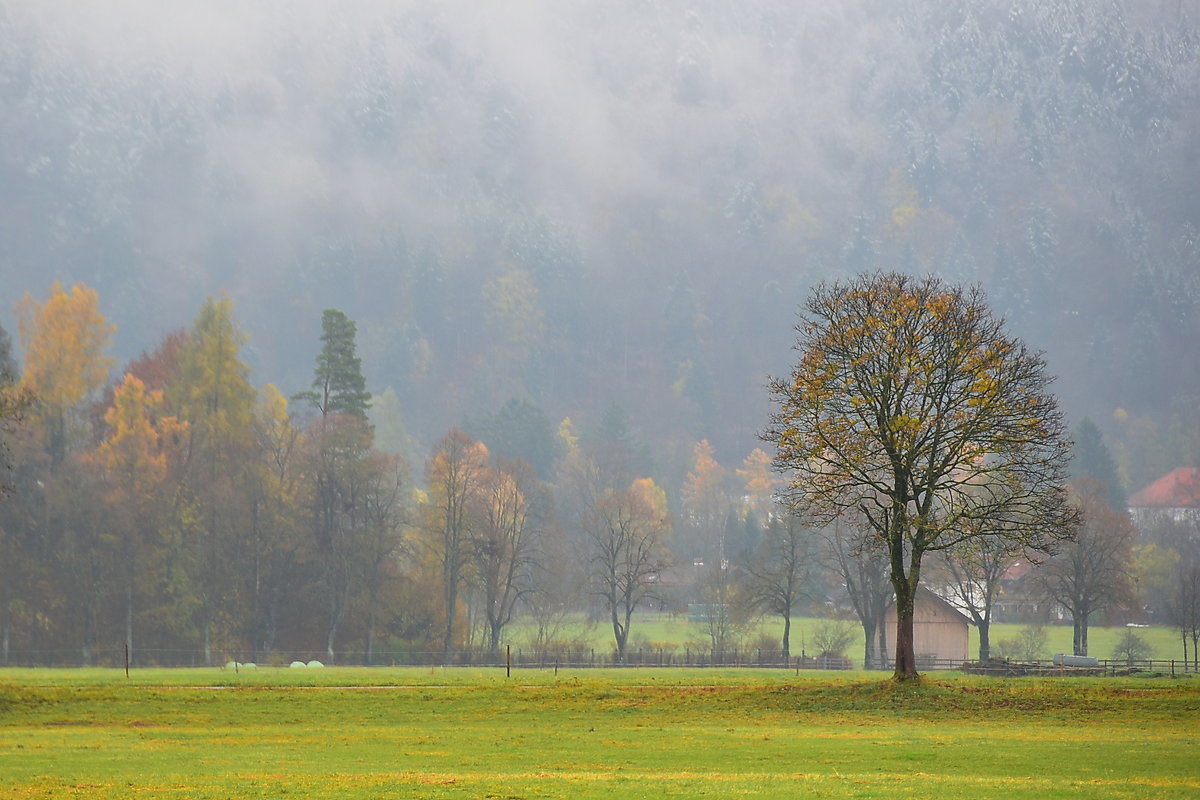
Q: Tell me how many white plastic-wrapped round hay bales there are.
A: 4